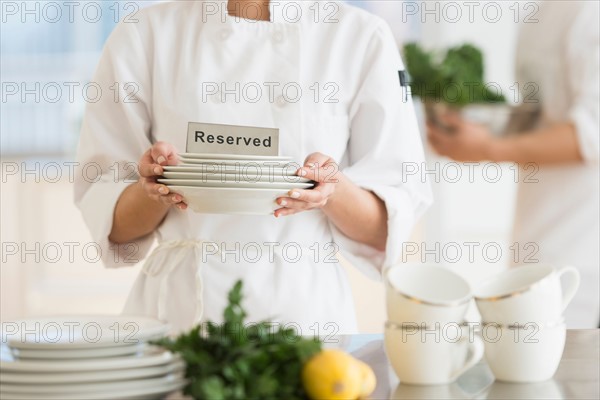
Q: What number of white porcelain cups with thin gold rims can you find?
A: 4